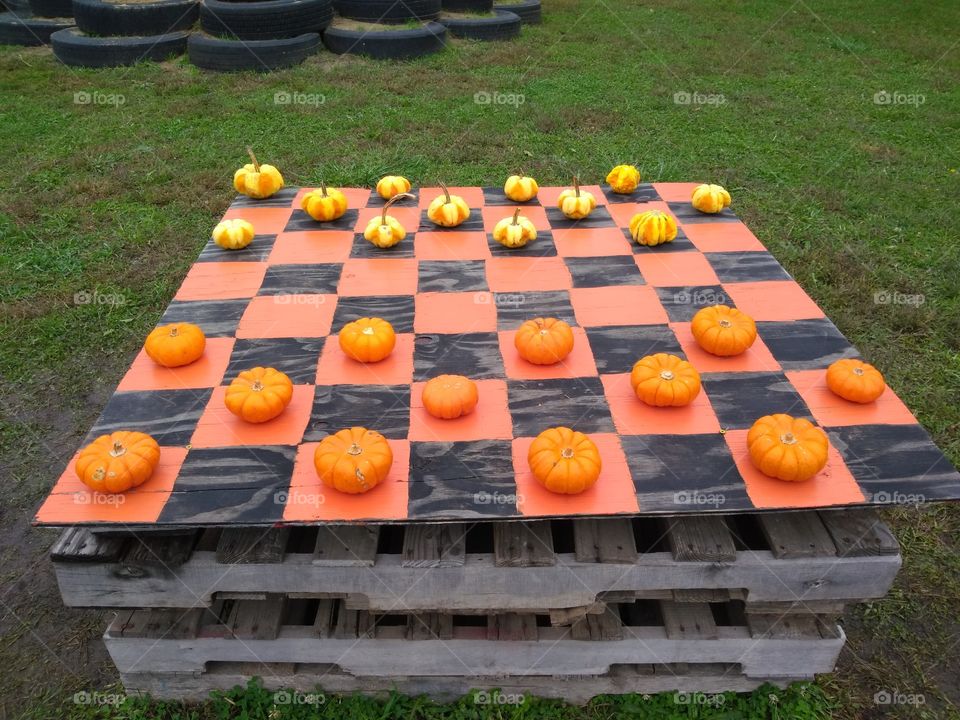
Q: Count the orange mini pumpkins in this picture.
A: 12